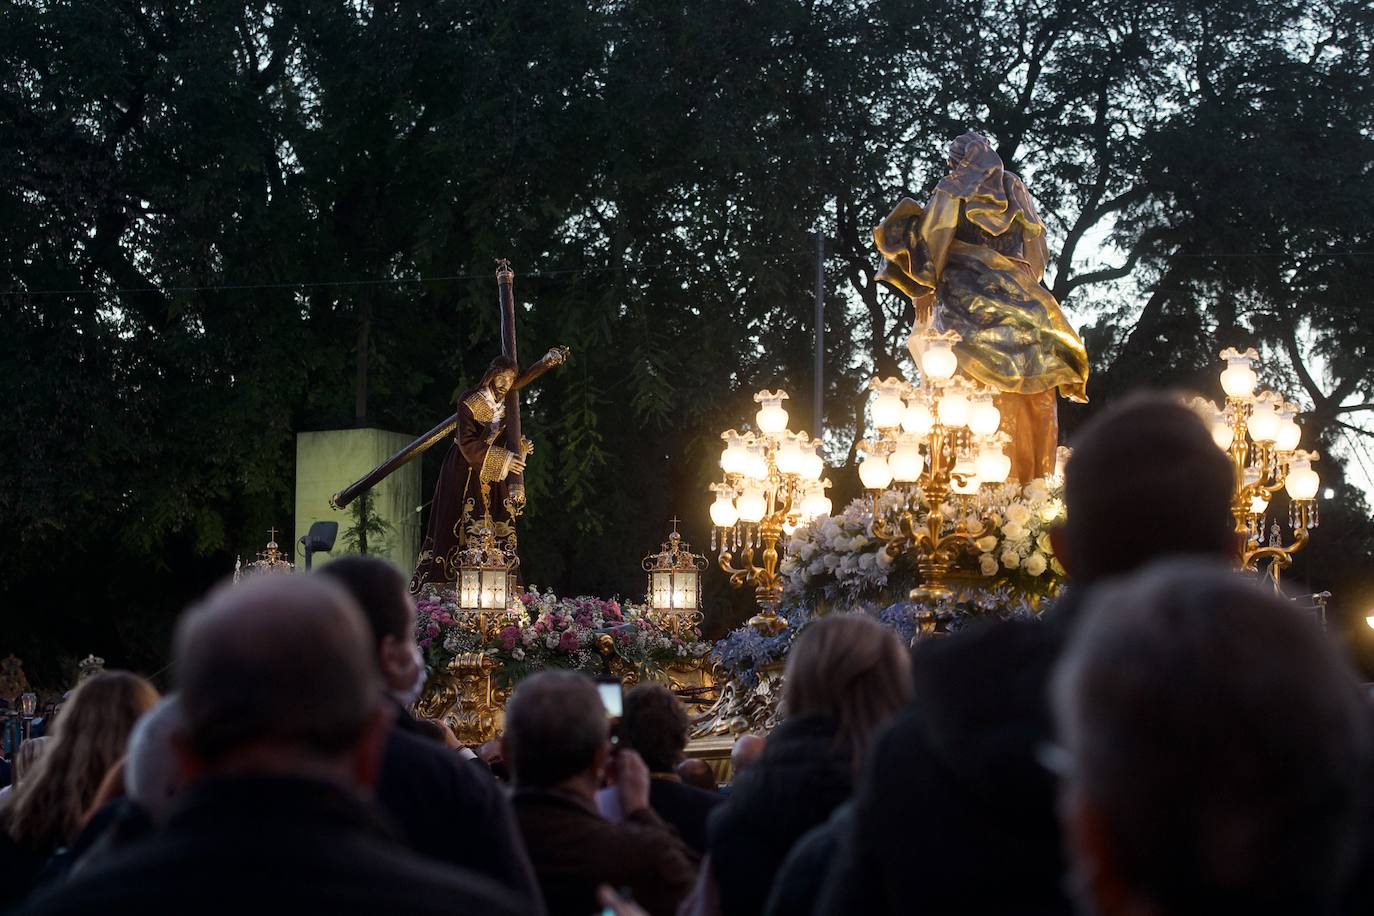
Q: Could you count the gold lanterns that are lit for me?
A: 2